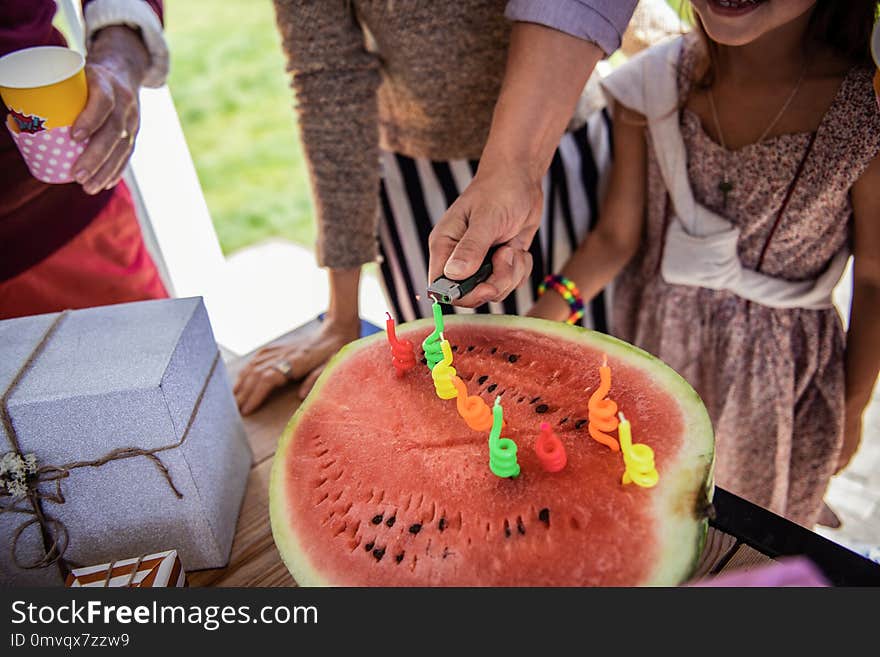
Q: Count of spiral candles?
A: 8